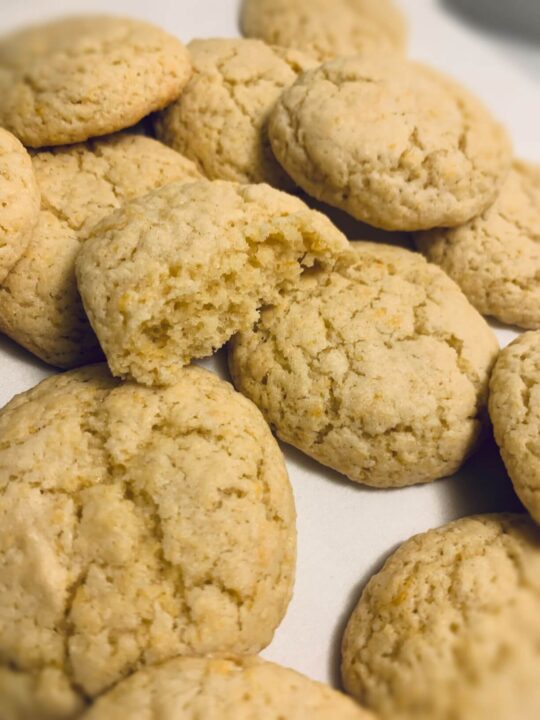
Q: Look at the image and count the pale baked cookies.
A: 13